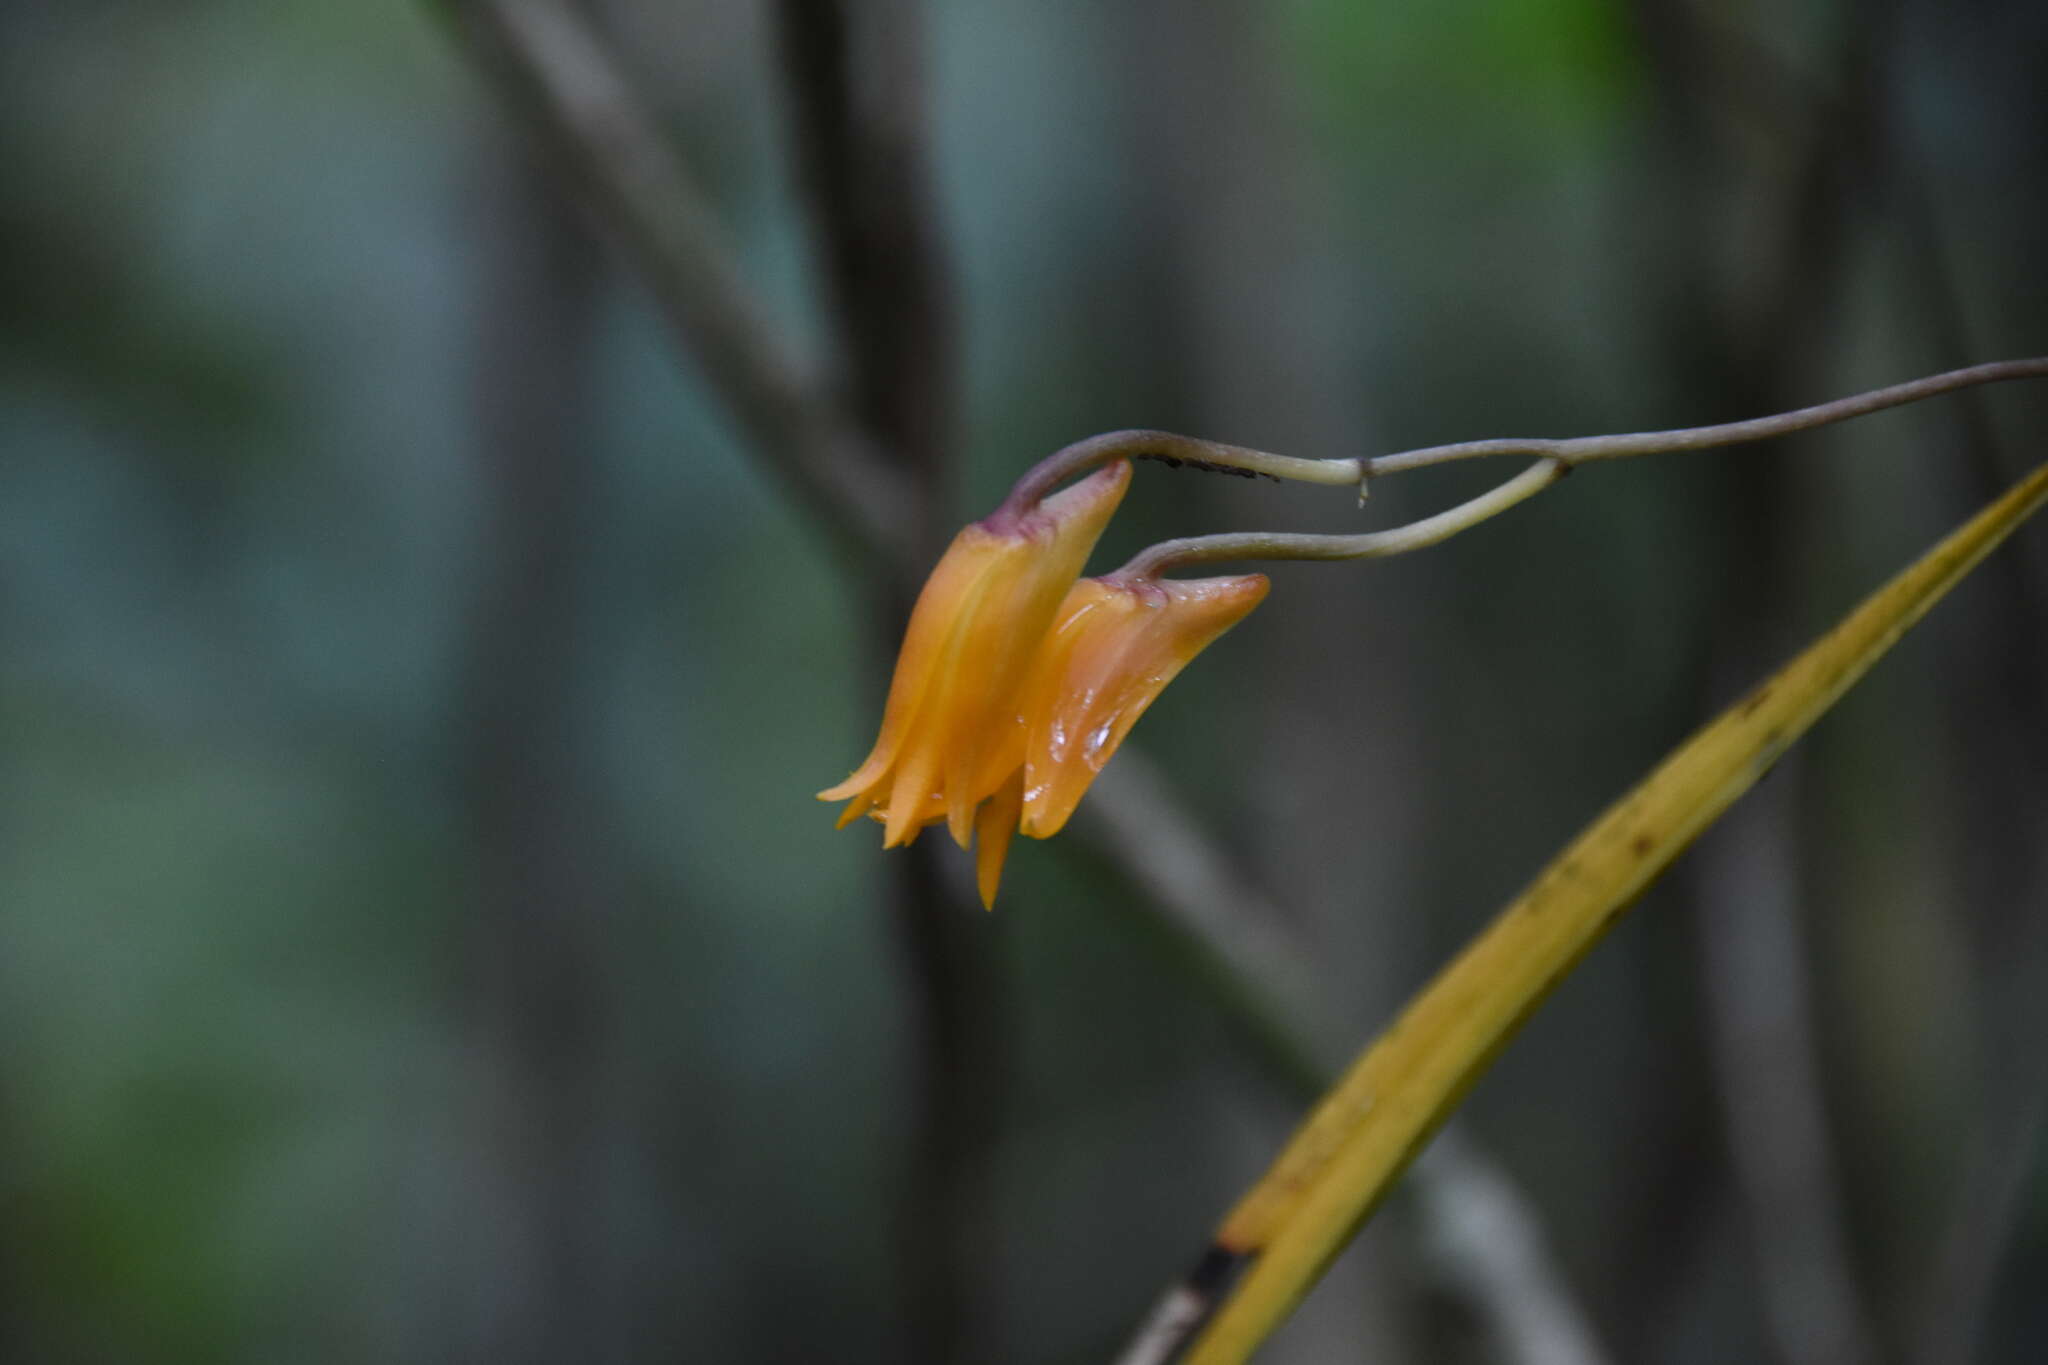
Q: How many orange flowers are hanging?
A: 2